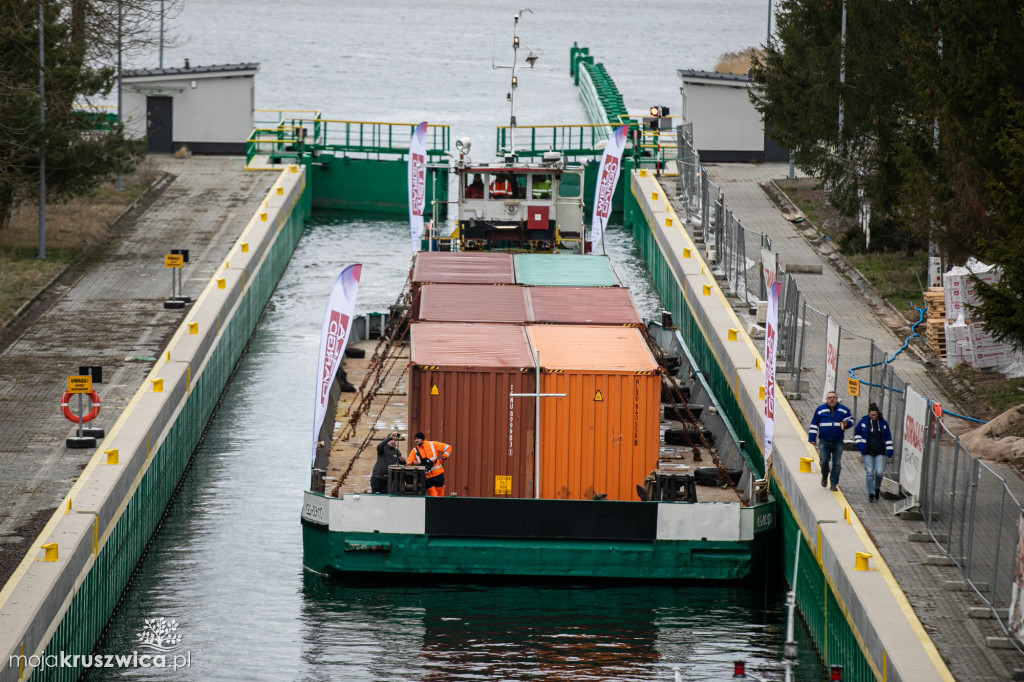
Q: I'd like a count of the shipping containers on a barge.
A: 6